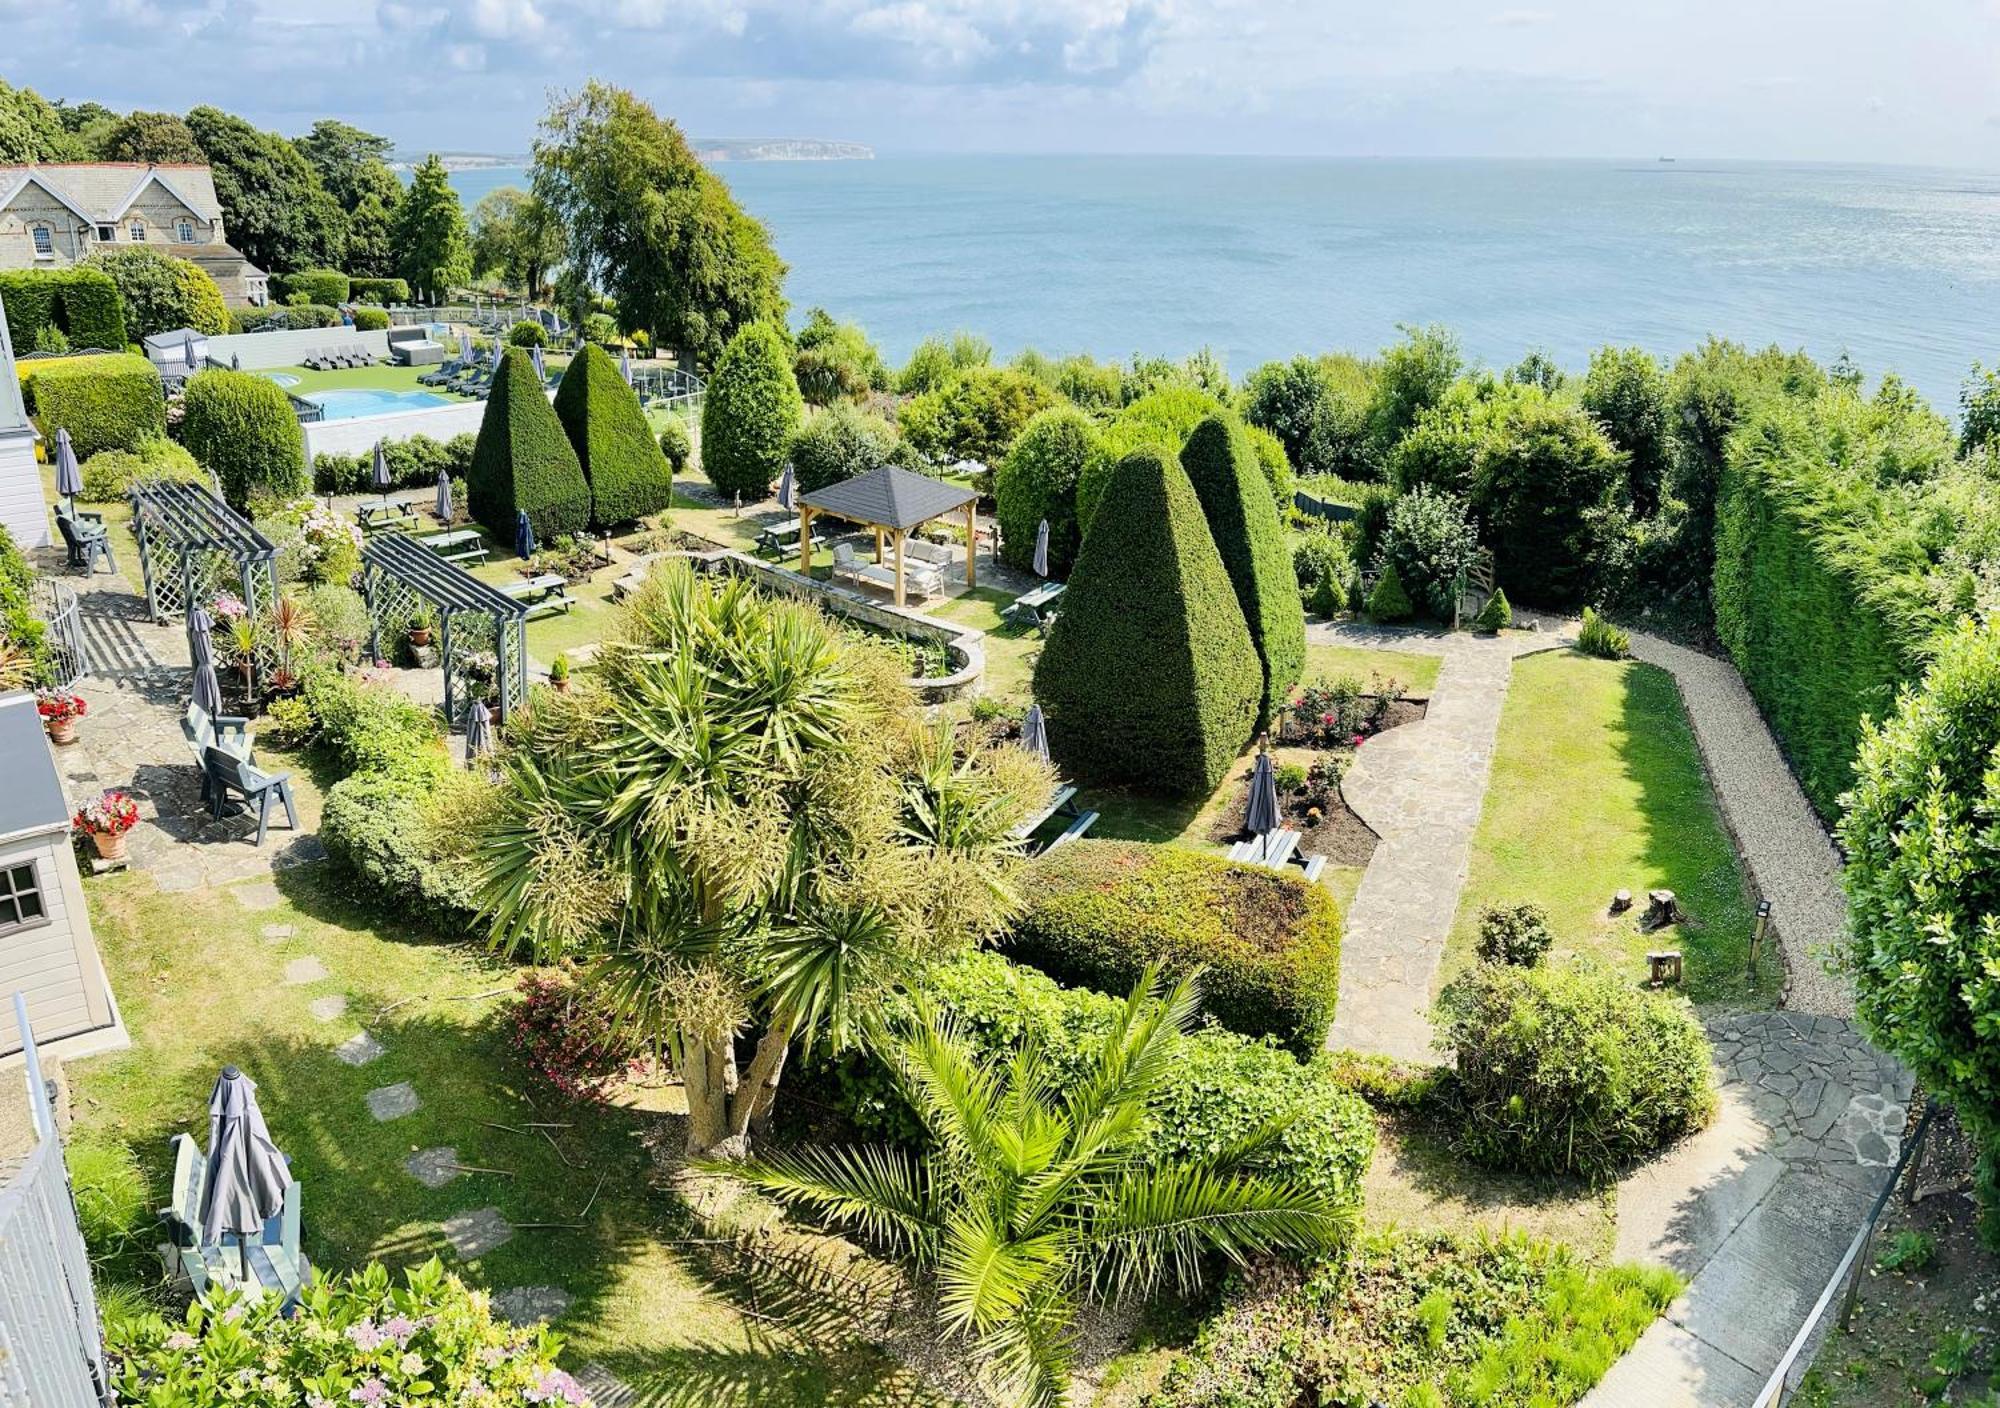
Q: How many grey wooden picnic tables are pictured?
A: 7